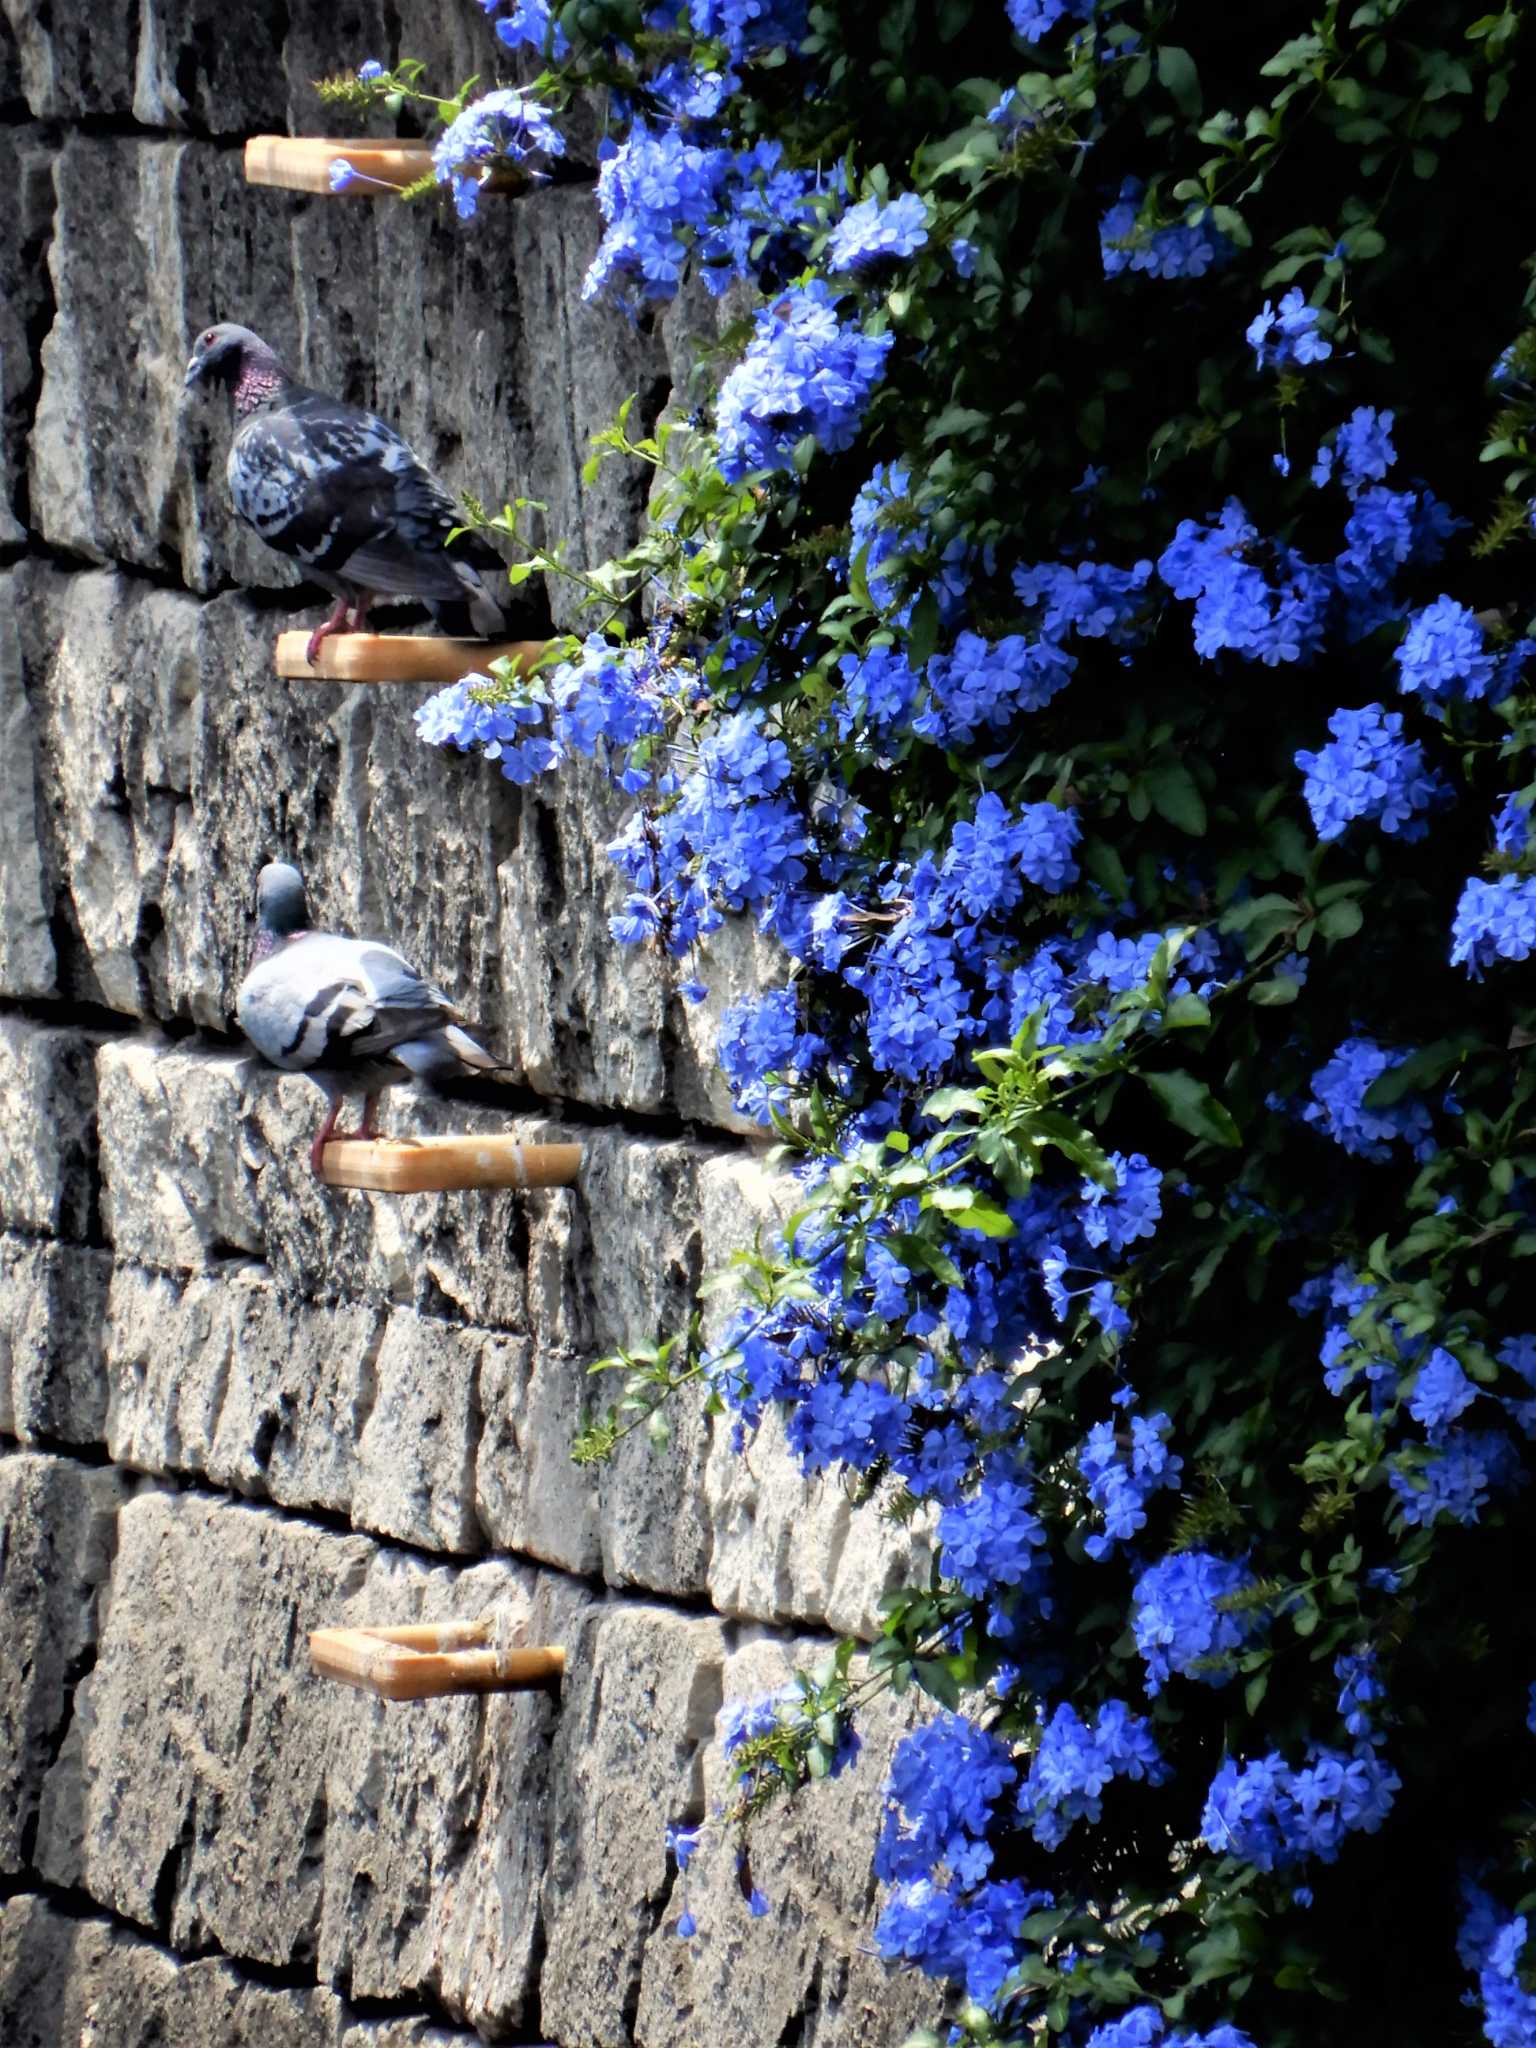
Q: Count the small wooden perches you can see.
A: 4